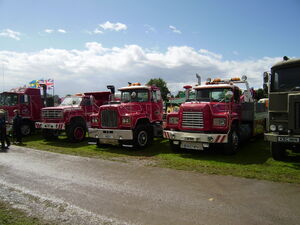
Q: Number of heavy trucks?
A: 5